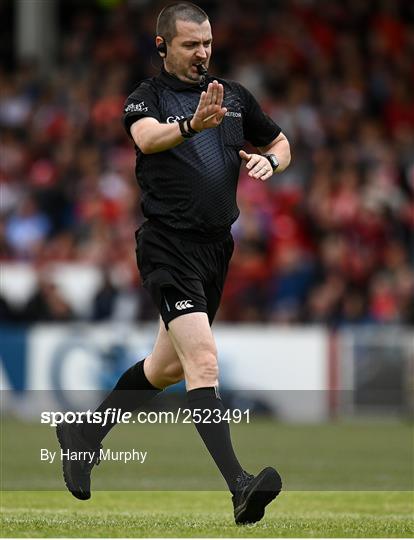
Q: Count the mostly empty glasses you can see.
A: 0